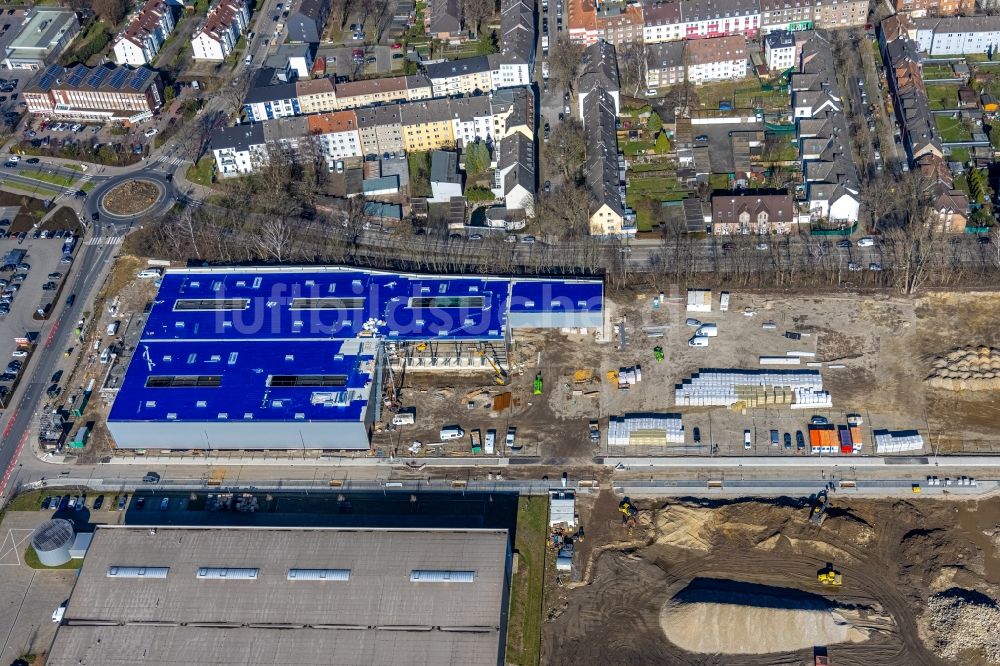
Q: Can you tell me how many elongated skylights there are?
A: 9